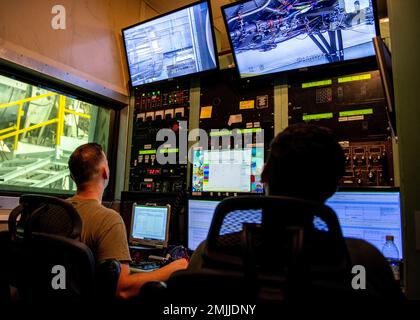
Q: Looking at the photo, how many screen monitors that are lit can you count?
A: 6